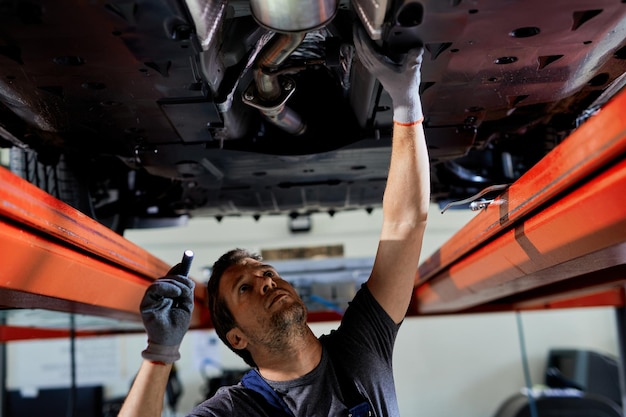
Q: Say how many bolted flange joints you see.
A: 1